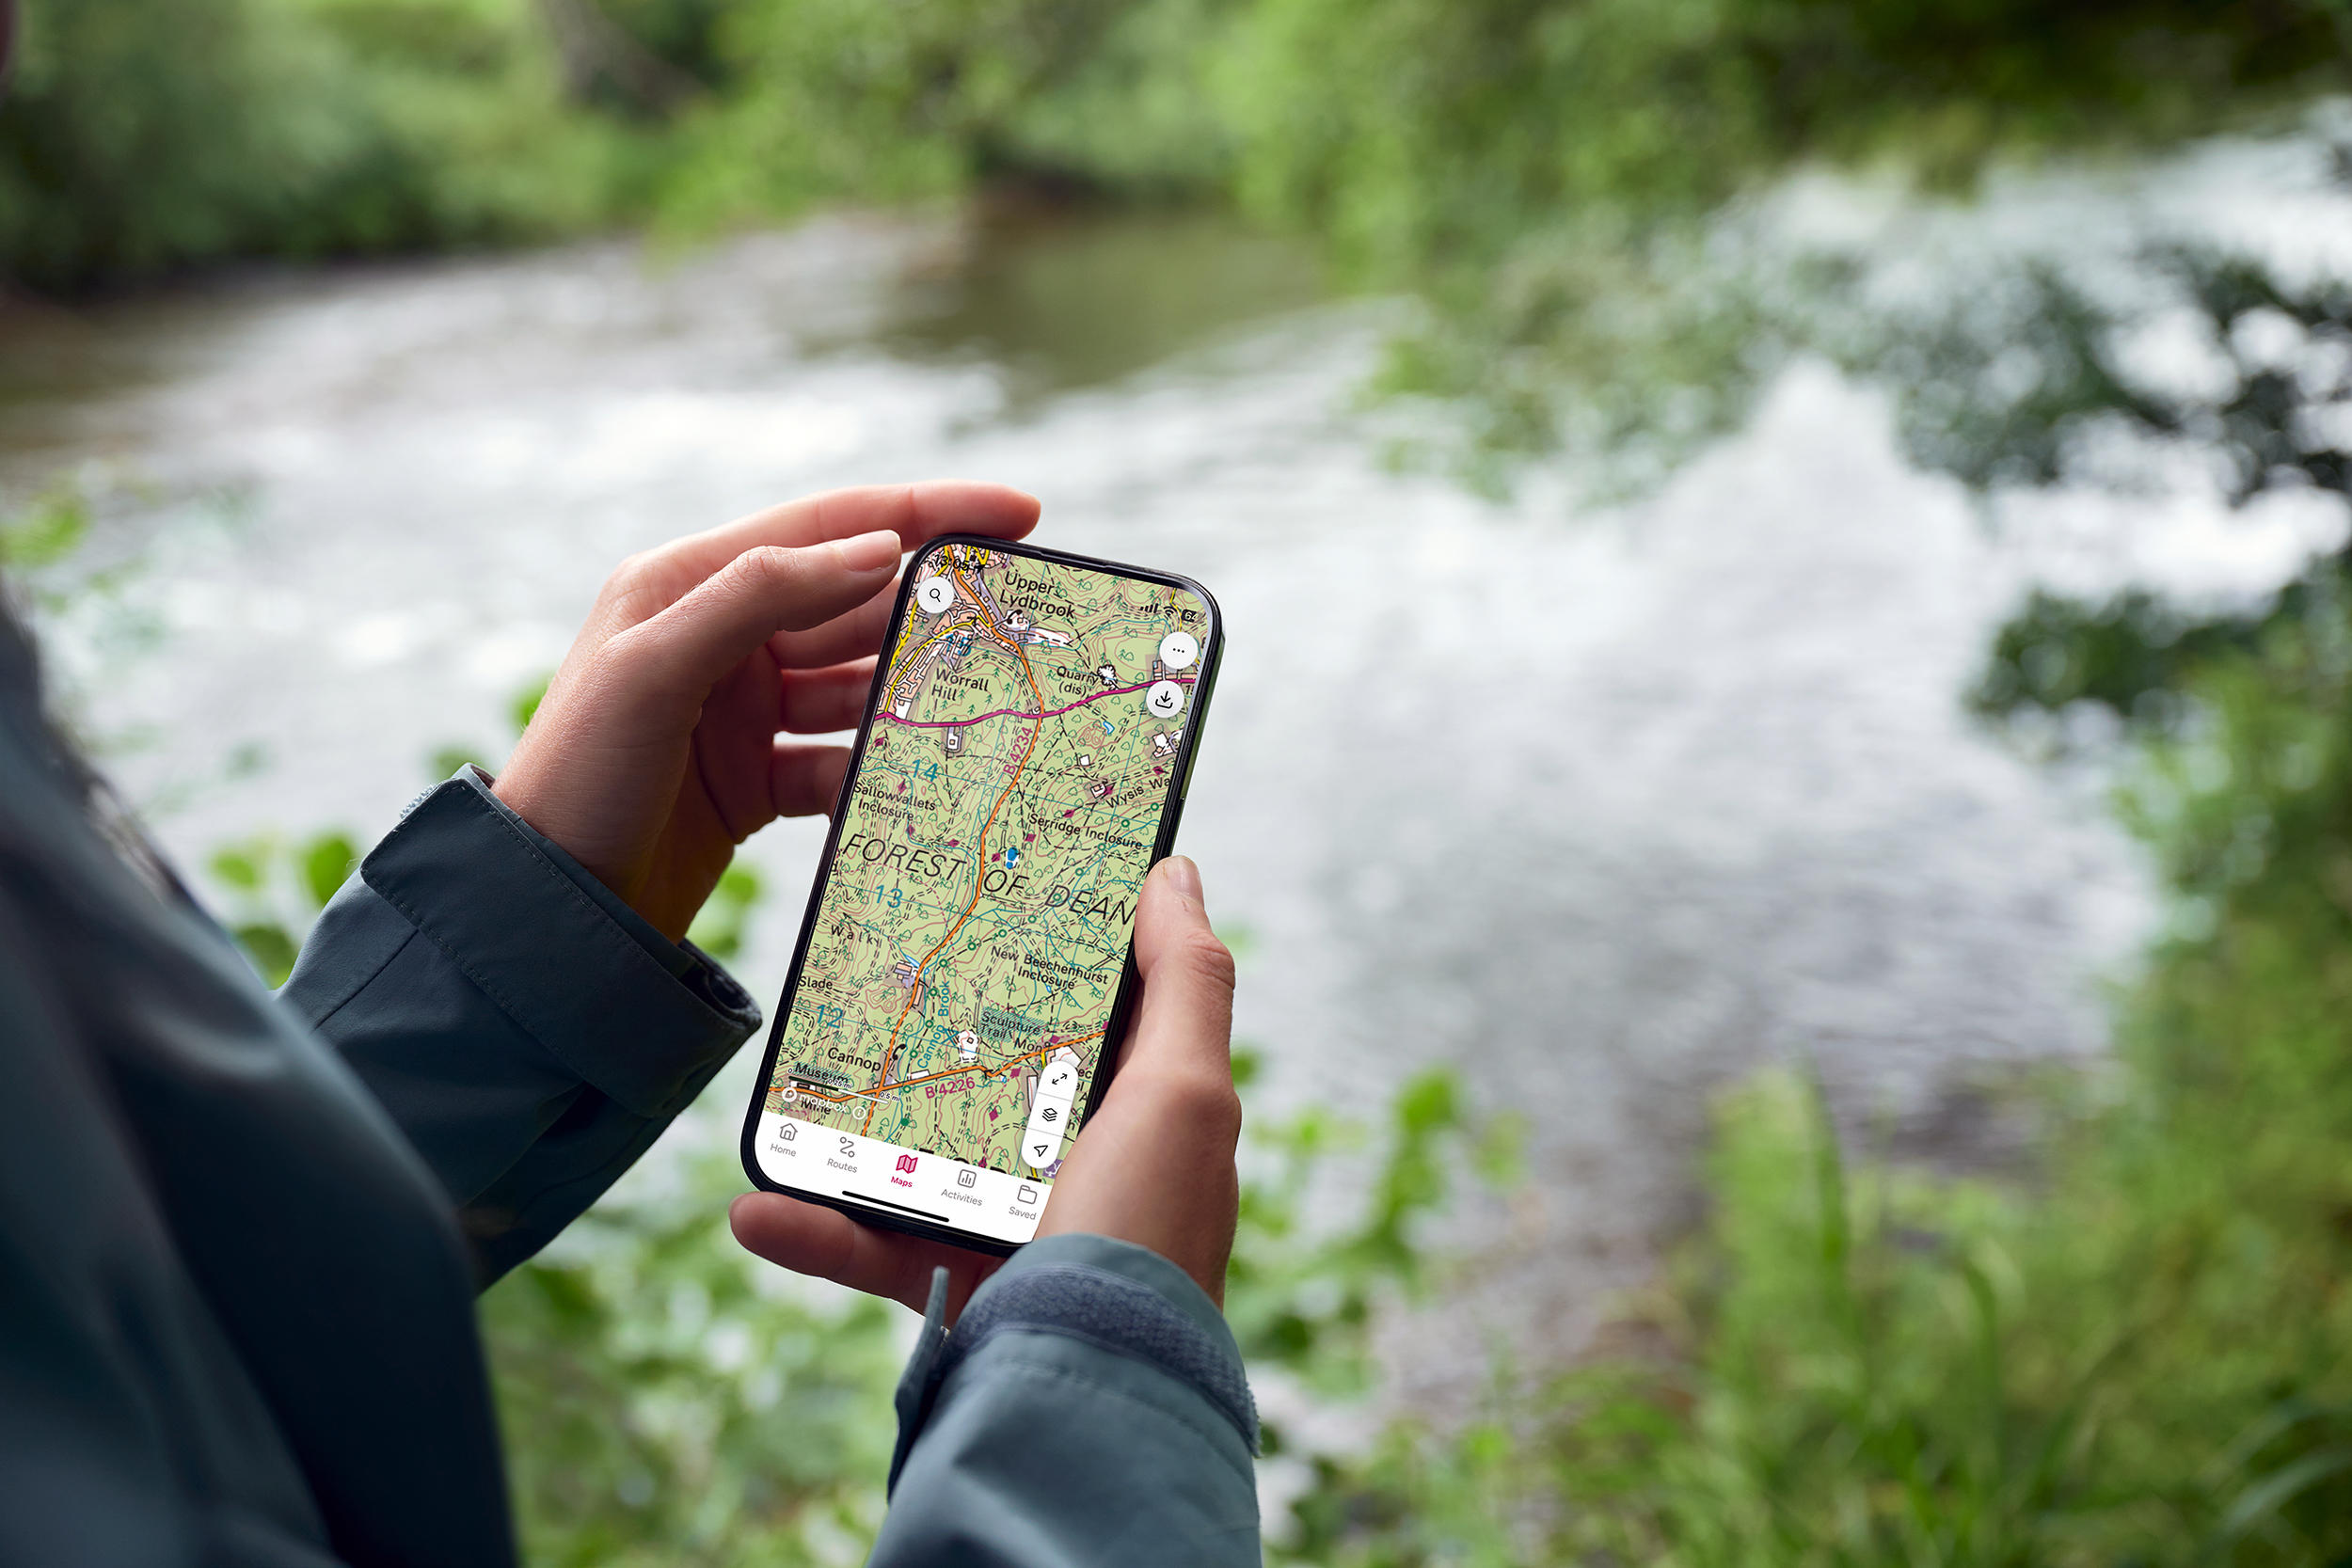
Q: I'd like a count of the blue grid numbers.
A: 3